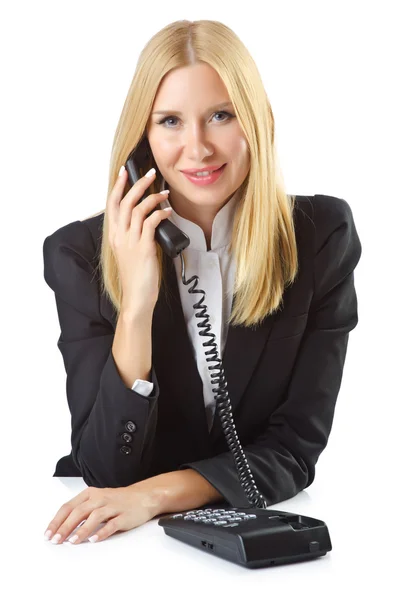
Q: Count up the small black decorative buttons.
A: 3